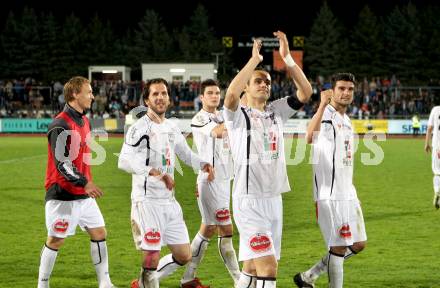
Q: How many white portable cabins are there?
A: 2